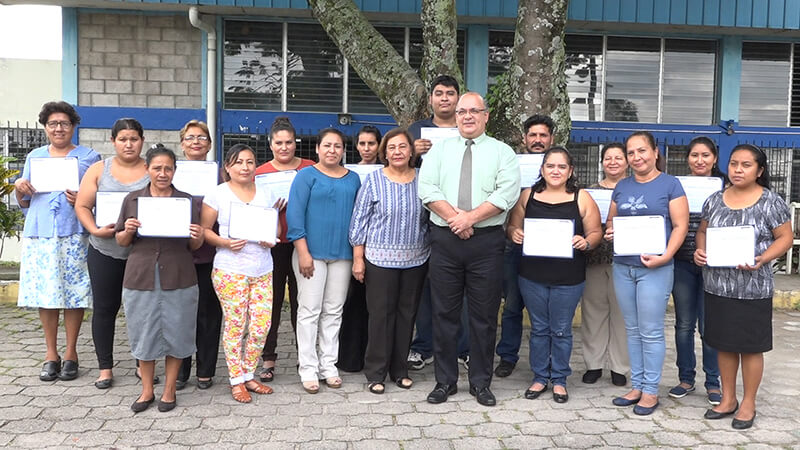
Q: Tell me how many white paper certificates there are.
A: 14